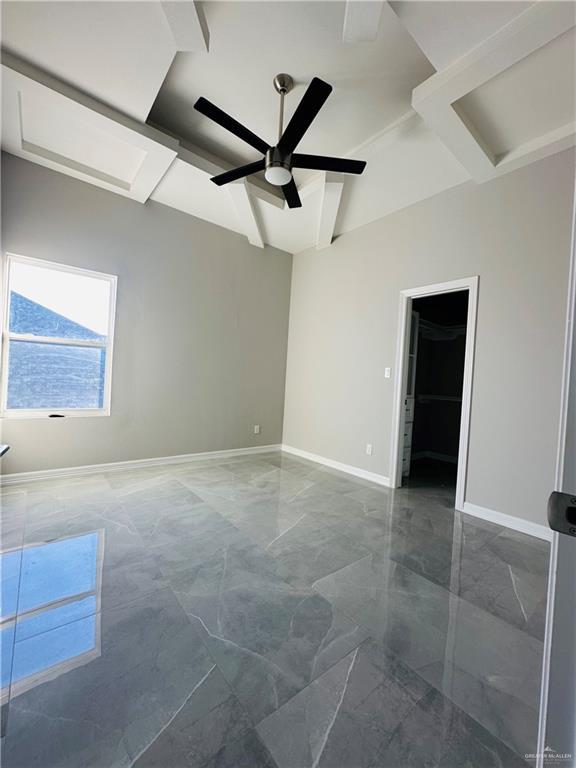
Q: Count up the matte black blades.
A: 5